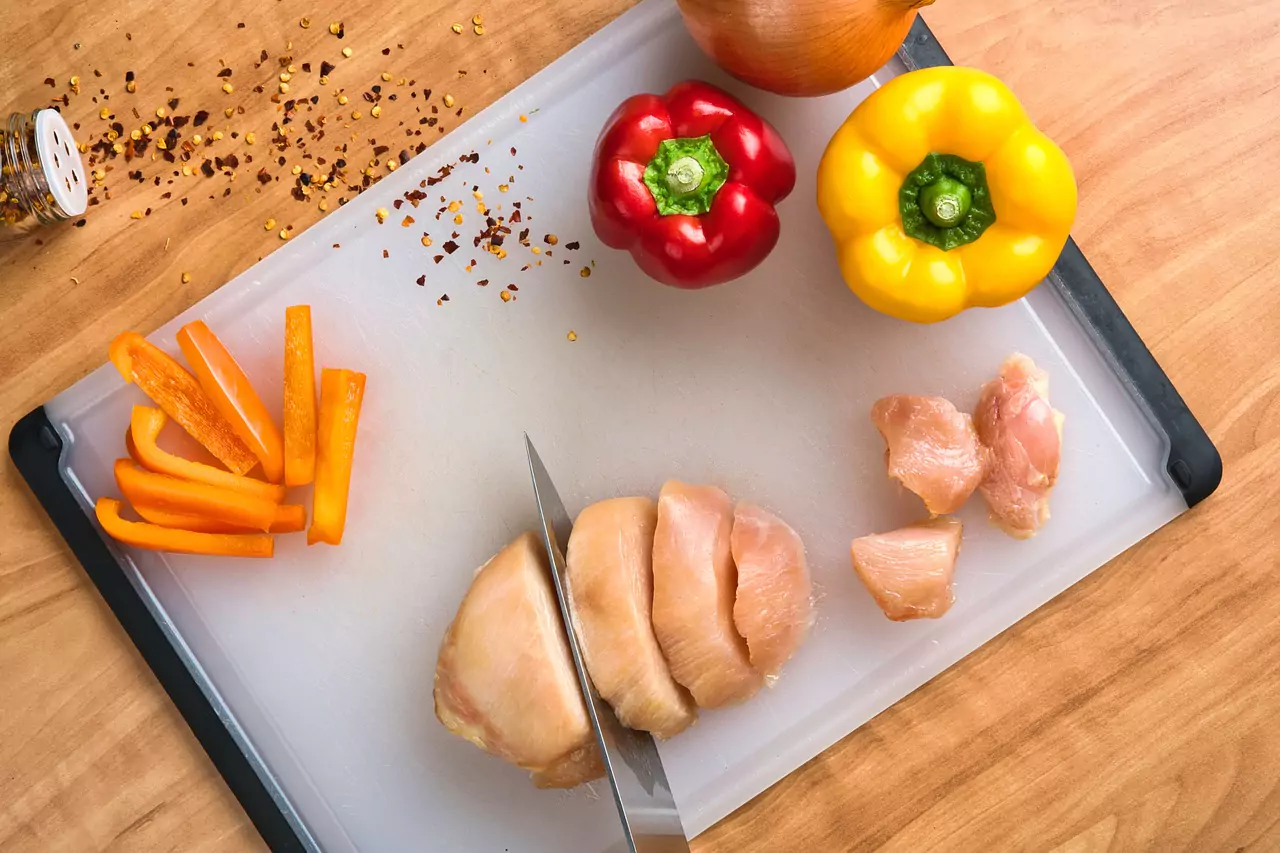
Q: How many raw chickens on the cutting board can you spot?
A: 7